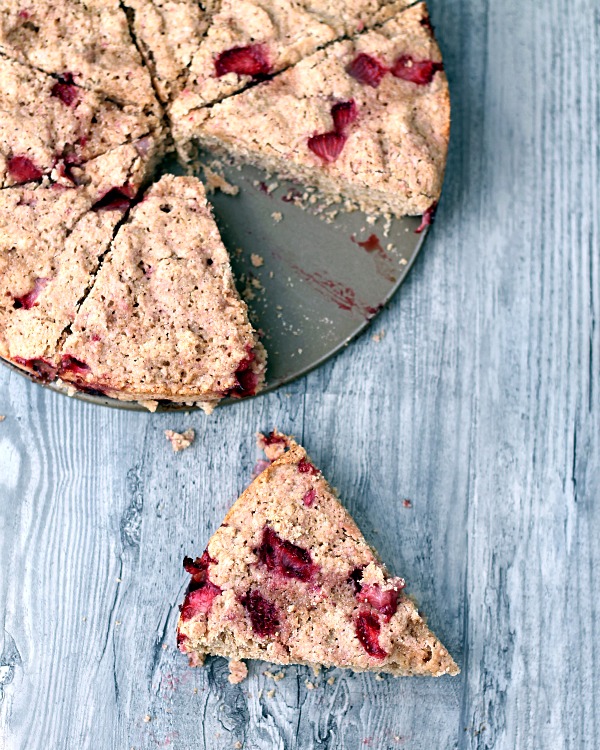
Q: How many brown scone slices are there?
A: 8